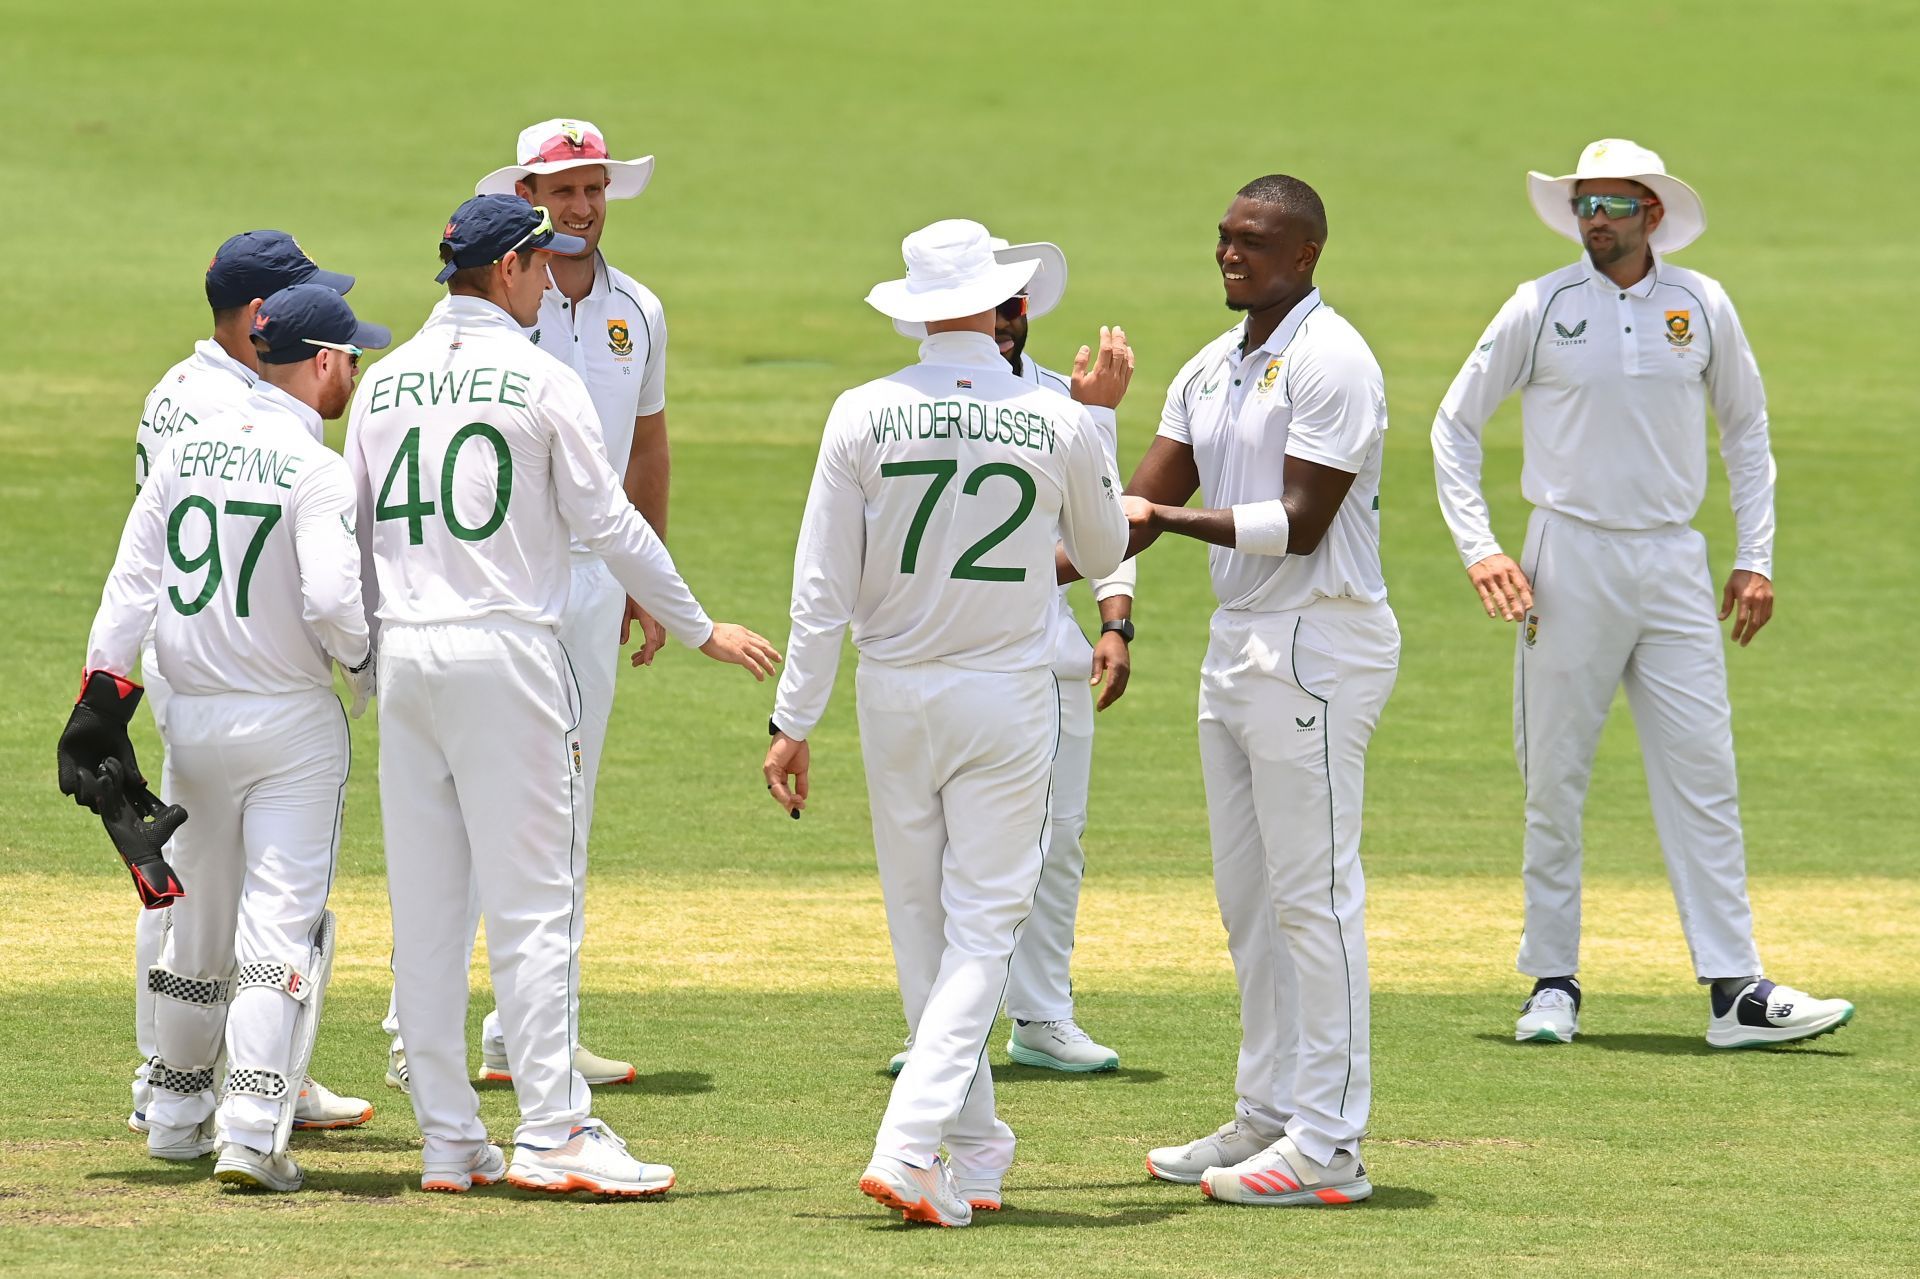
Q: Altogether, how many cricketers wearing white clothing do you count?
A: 8